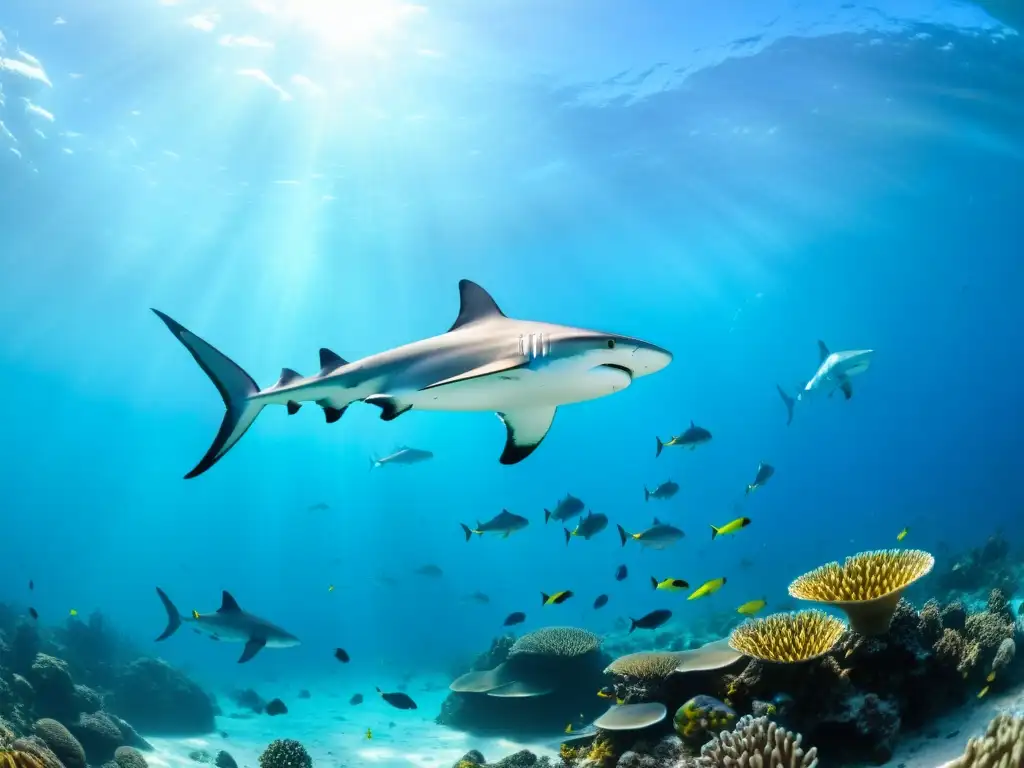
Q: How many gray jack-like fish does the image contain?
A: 8